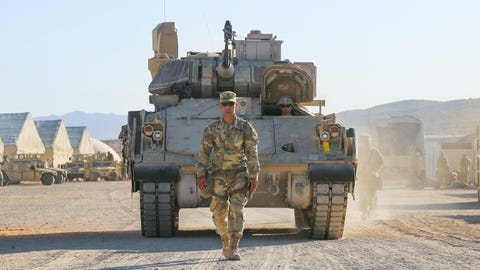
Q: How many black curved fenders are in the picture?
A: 2